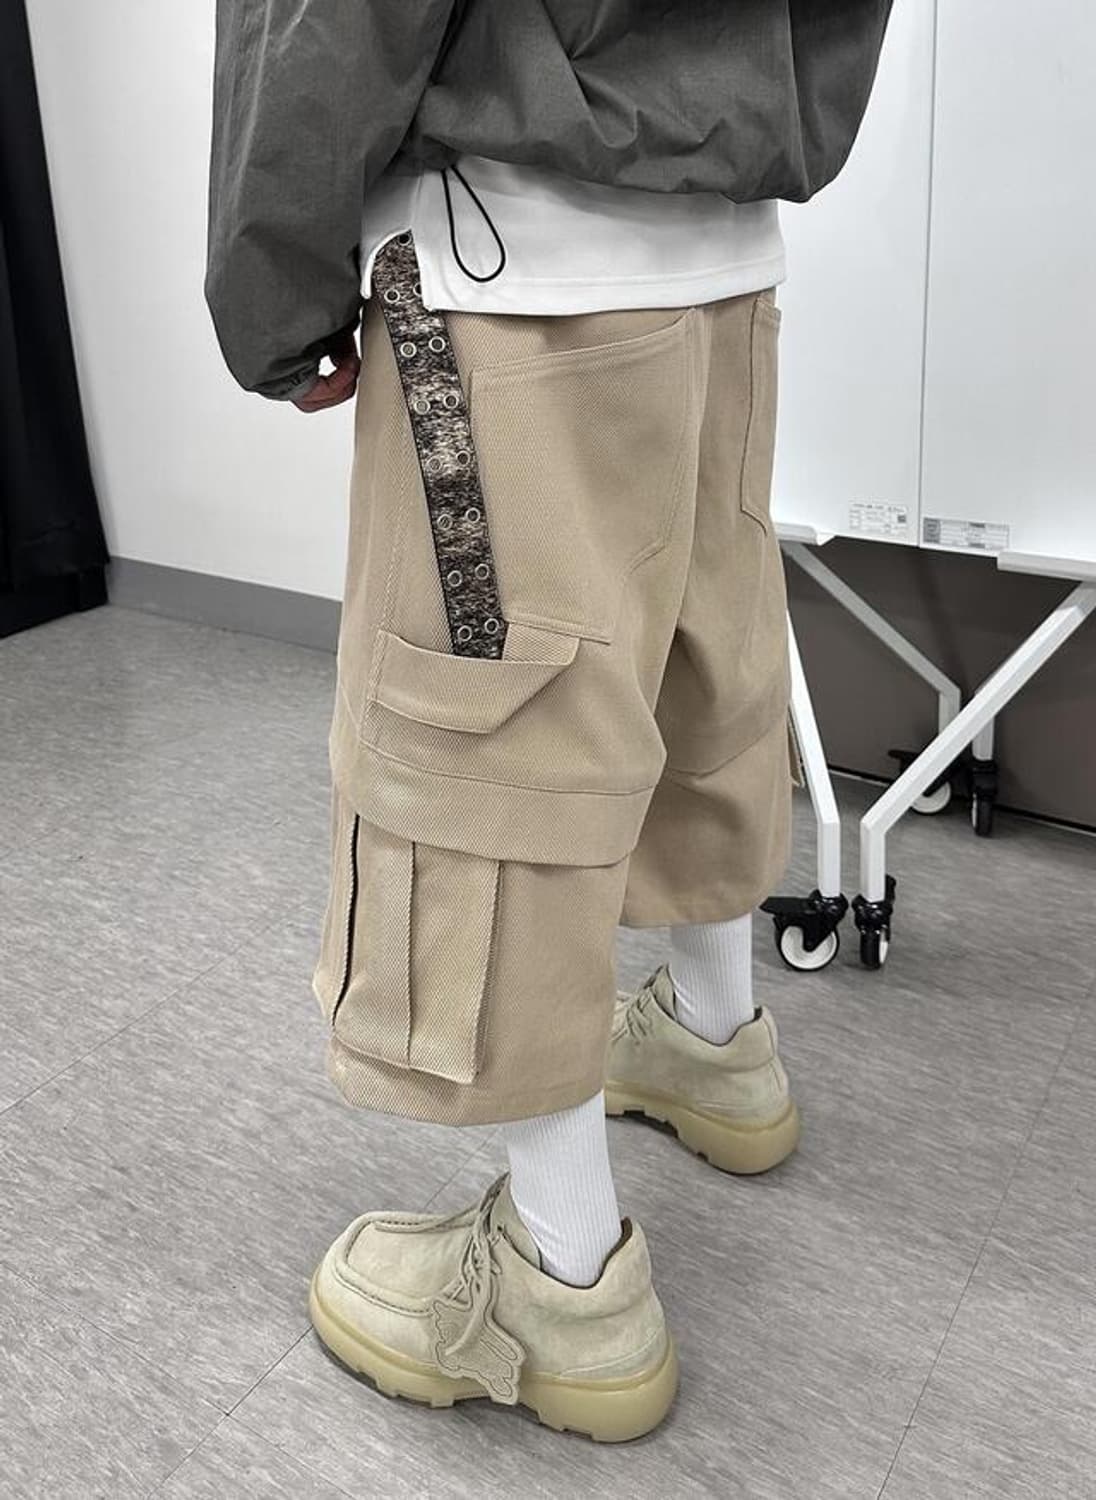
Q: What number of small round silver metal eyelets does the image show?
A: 15